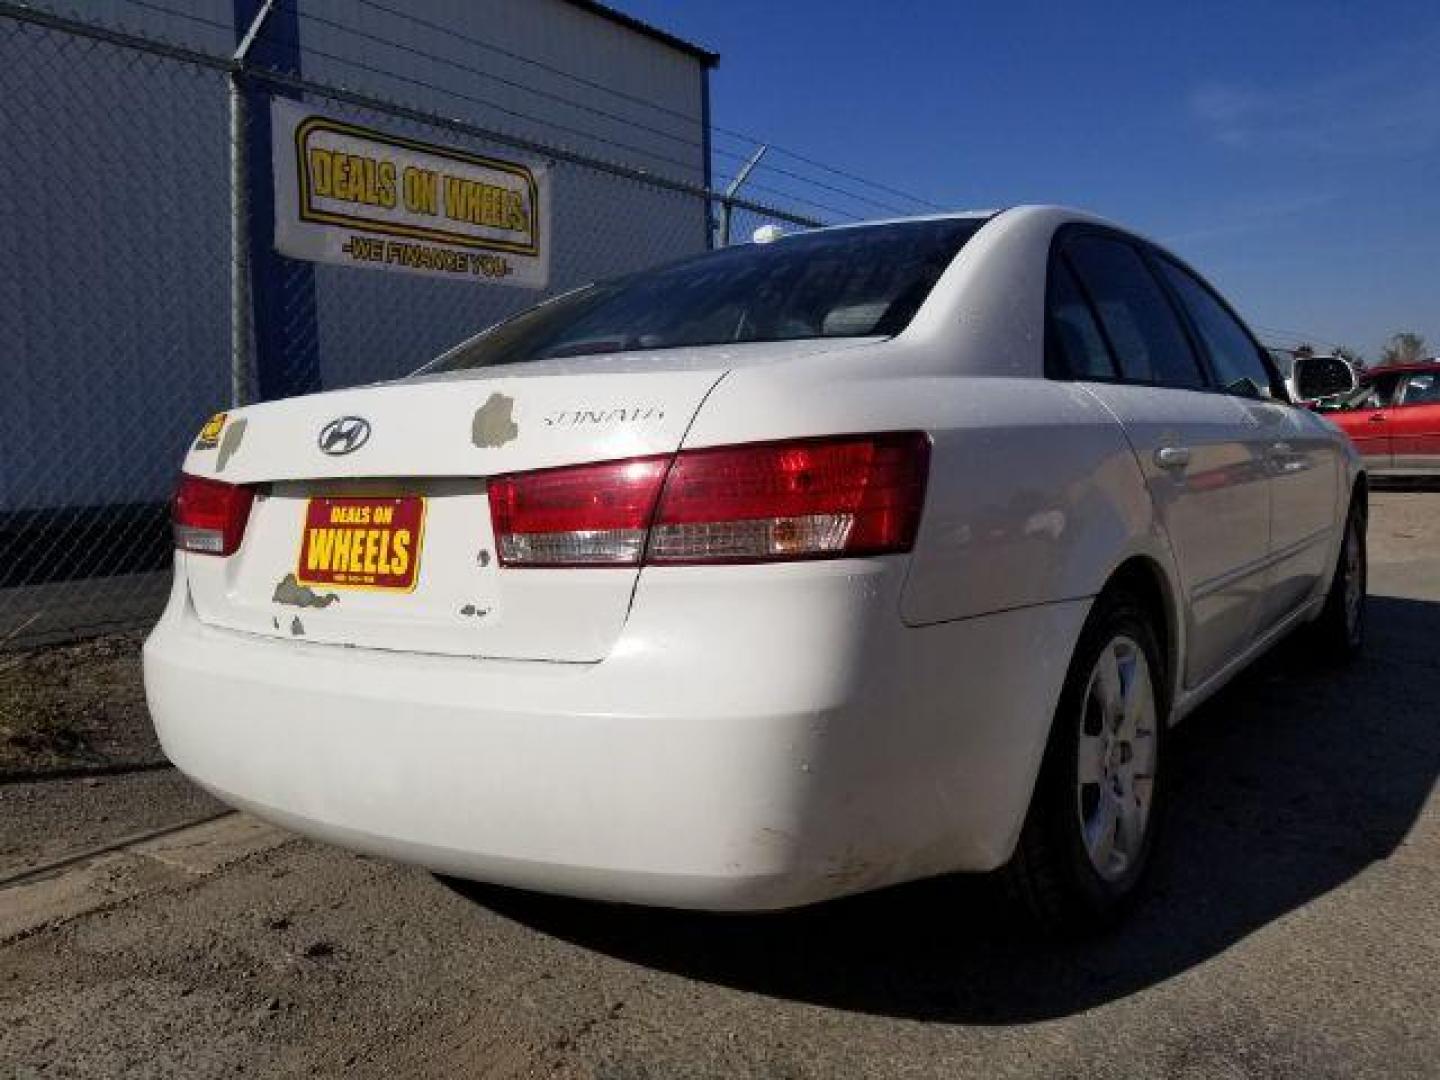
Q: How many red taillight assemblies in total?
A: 2